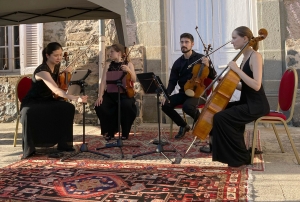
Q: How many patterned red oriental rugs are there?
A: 2